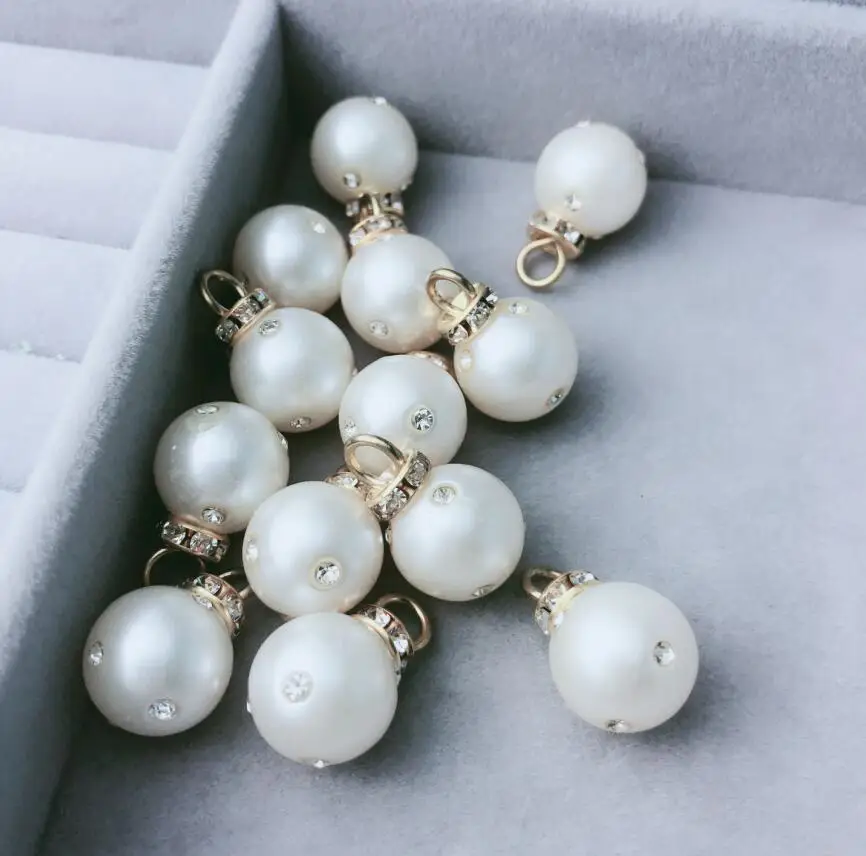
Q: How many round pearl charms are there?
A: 13